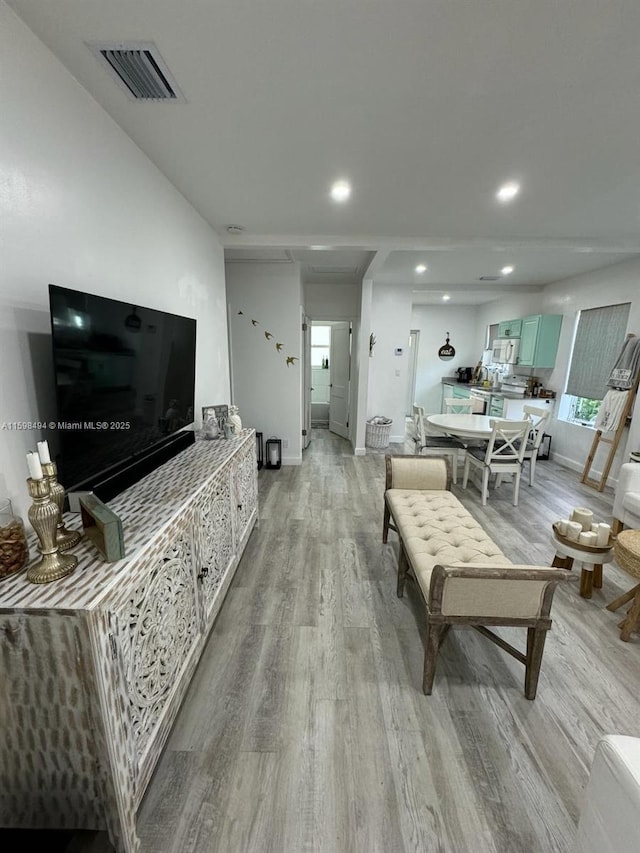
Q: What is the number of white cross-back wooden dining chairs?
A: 4